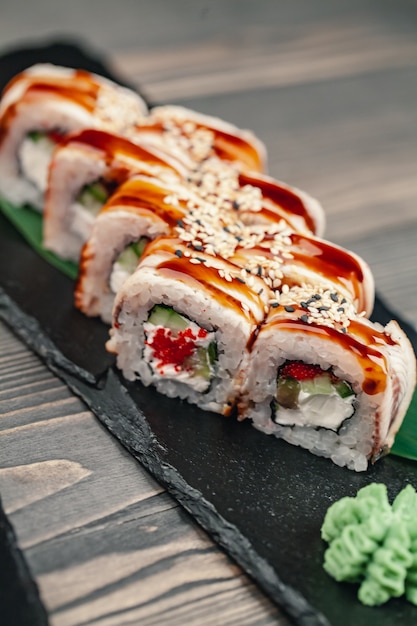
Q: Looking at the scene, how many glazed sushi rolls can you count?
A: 8